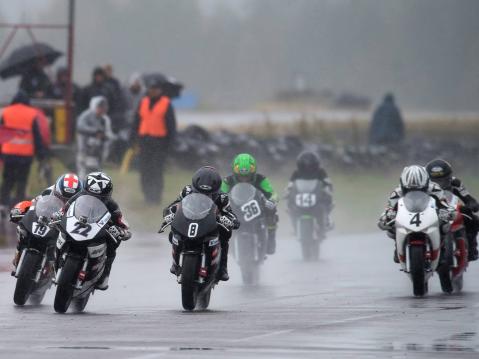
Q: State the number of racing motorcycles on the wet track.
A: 7